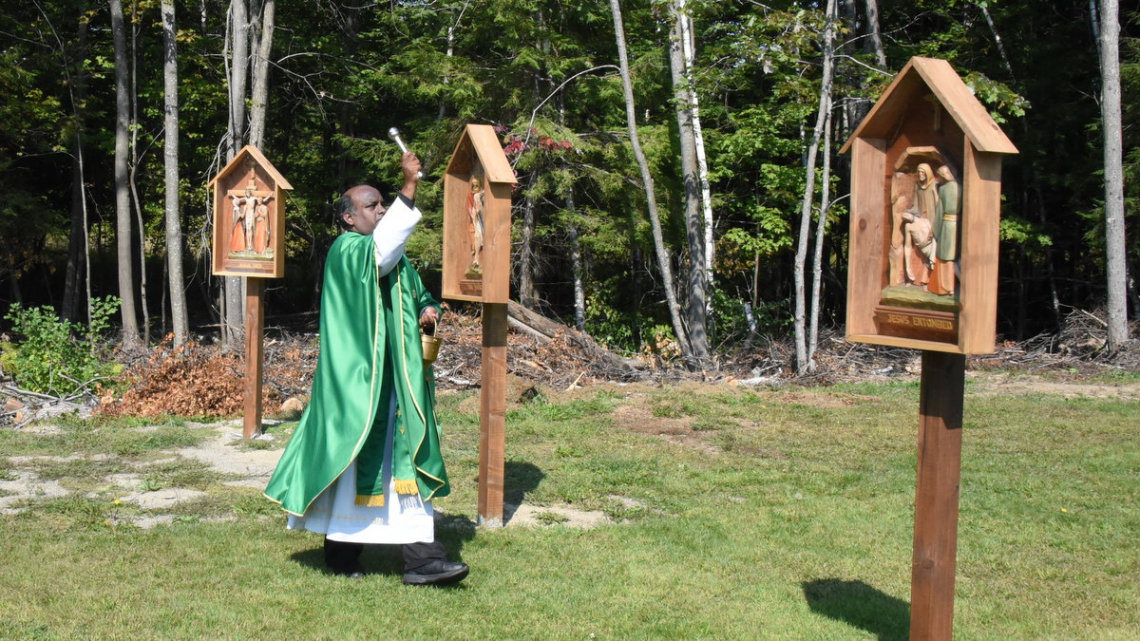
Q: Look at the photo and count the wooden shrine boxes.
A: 3